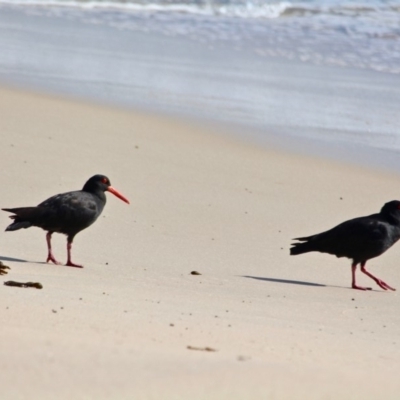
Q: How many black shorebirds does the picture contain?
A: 2